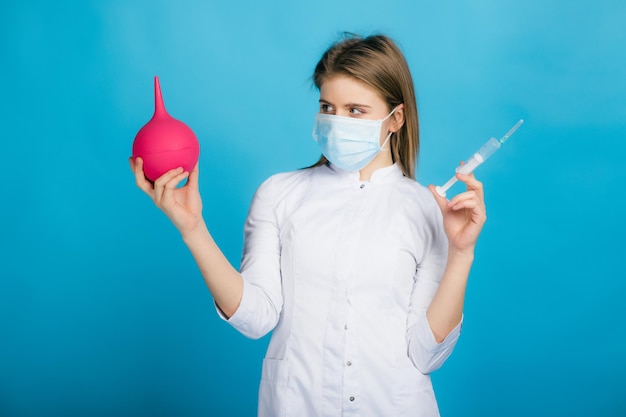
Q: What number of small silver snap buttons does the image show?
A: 4